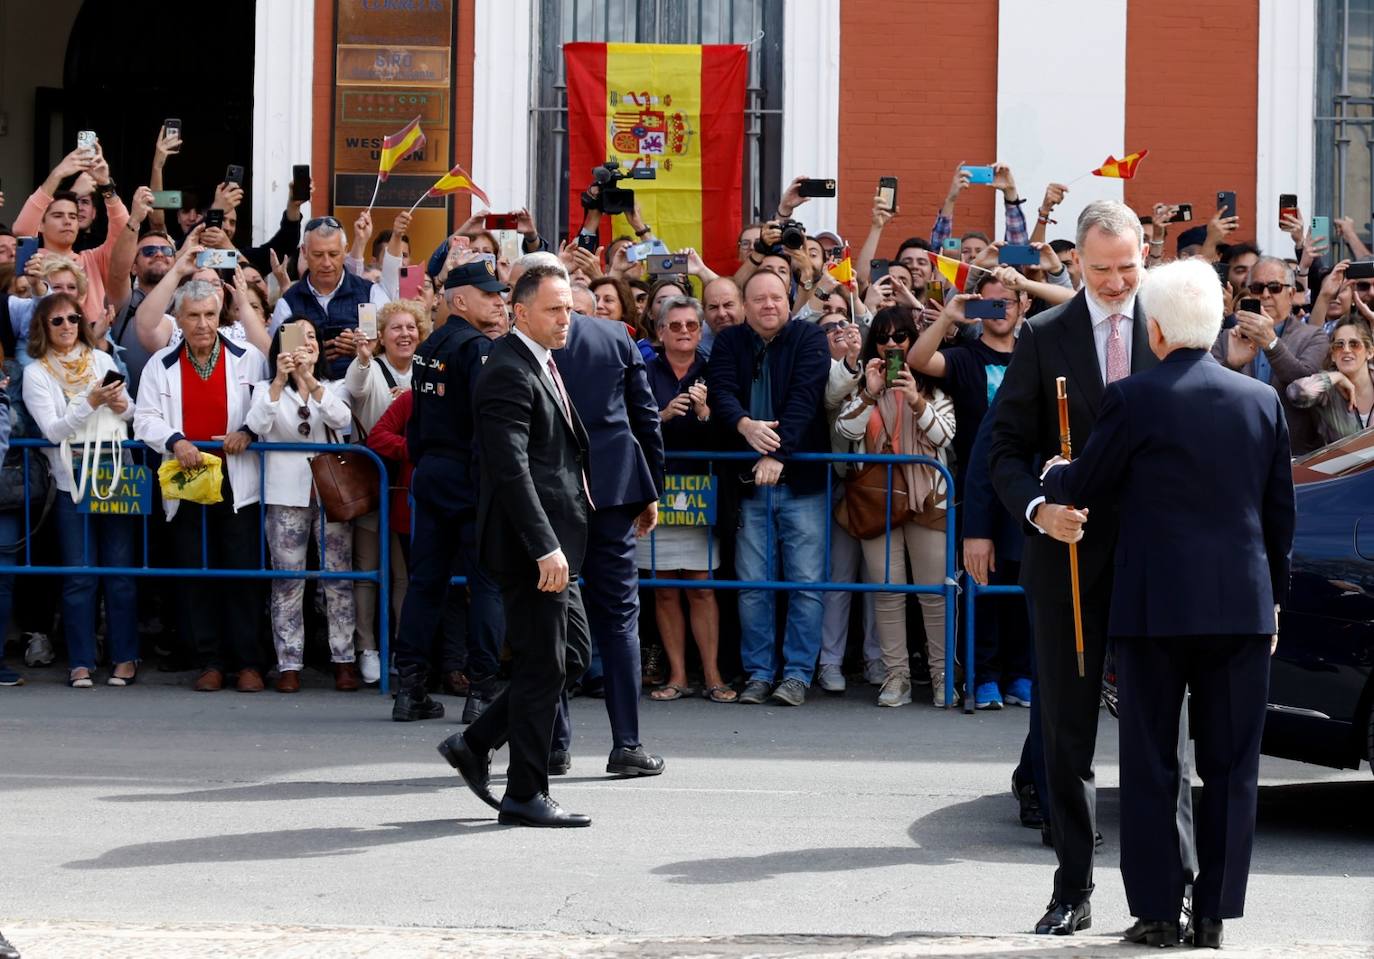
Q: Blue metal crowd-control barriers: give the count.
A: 3